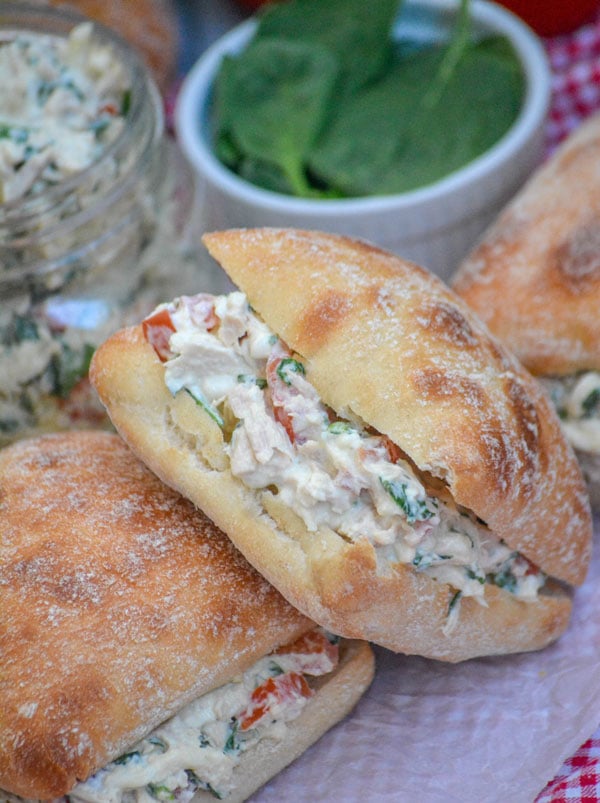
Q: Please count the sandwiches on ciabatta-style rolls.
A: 3